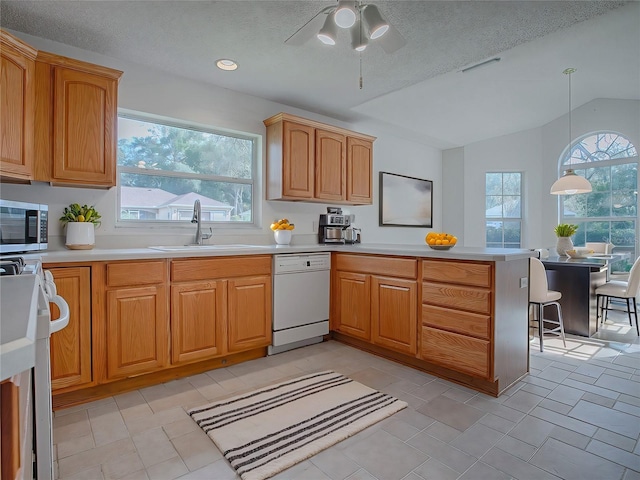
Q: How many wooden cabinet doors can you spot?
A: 11